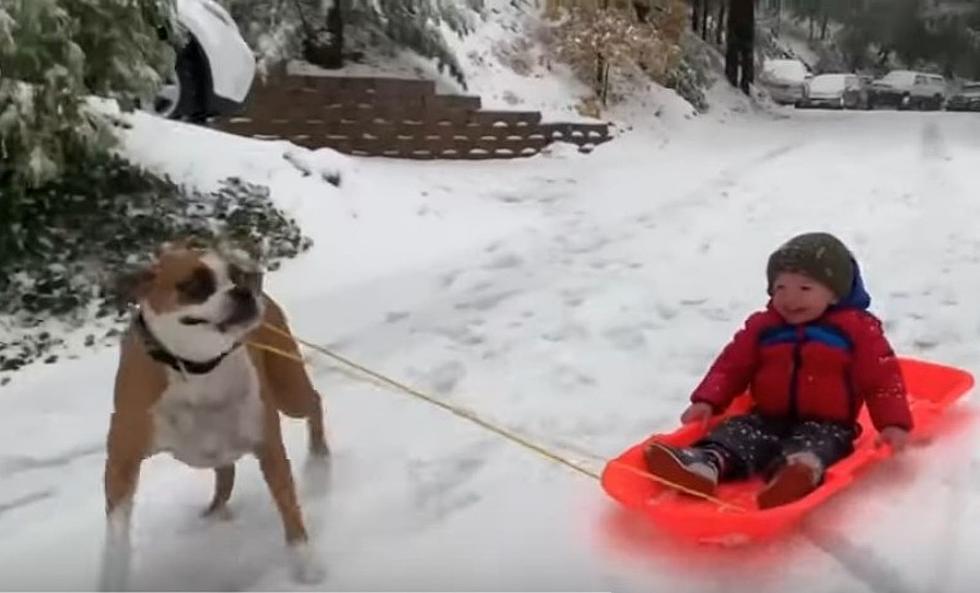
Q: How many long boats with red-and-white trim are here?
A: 0